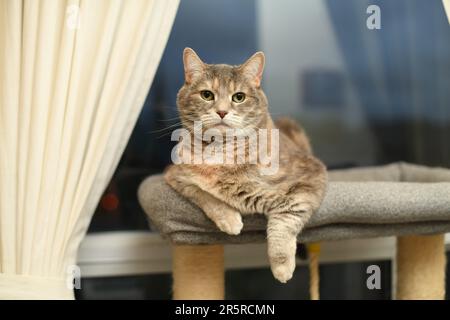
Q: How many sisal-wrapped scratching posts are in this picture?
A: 2